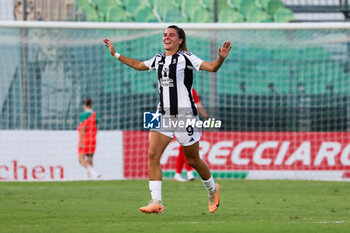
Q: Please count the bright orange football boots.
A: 2